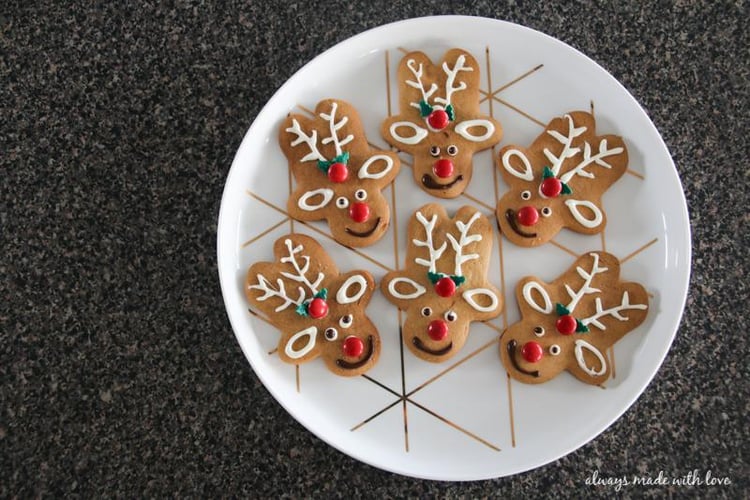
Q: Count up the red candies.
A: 12